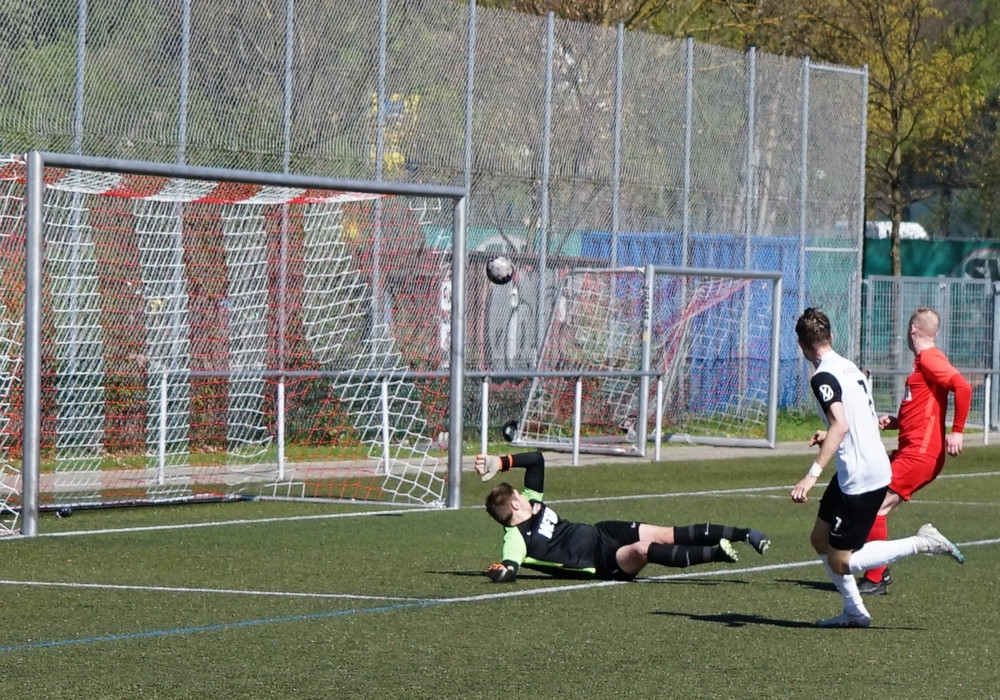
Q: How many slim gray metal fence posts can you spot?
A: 11